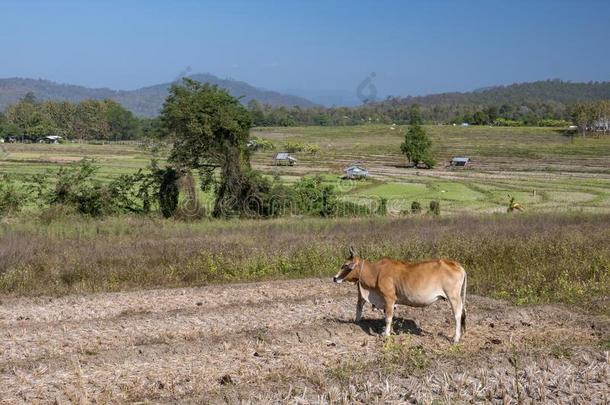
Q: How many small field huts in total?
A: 3